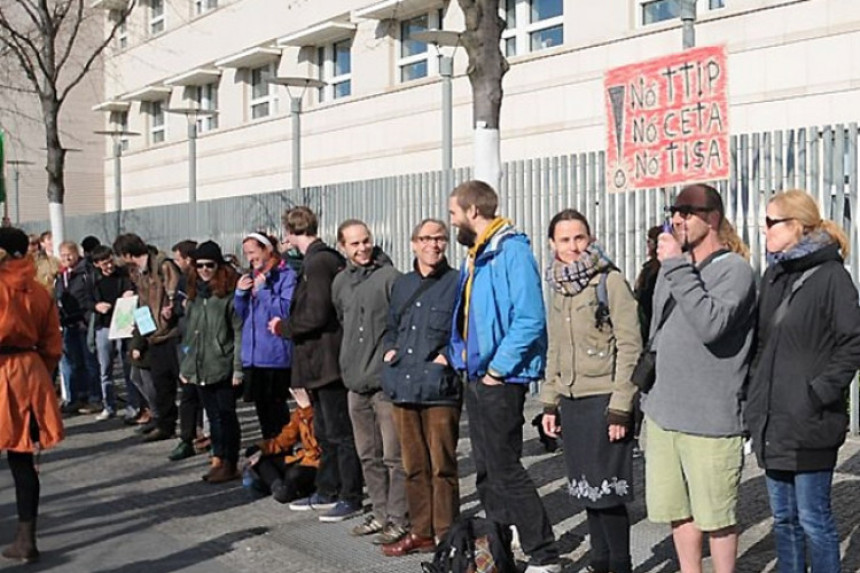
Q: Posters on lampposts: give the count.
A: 0